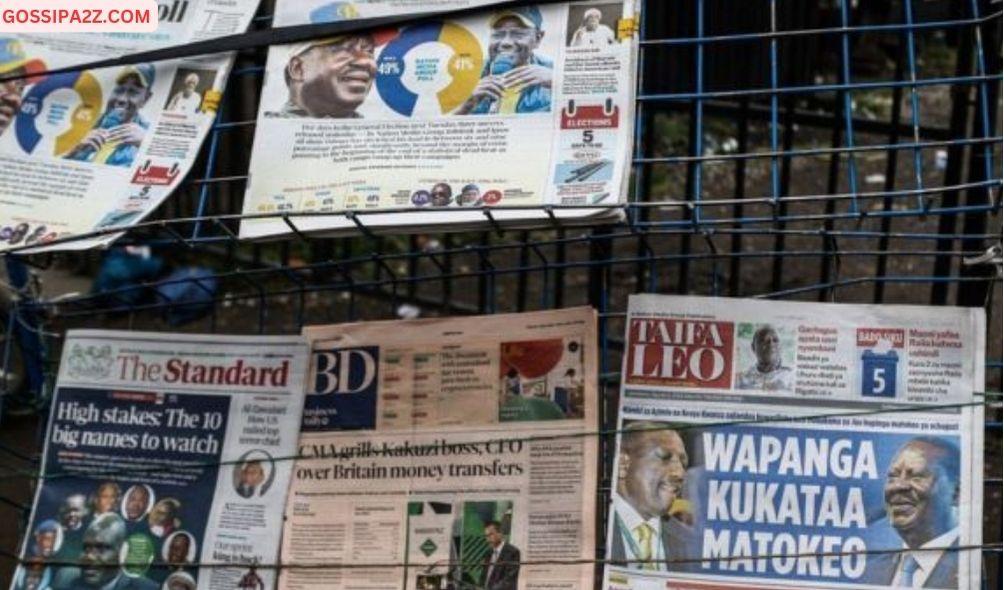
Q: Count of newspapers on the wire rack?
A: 5